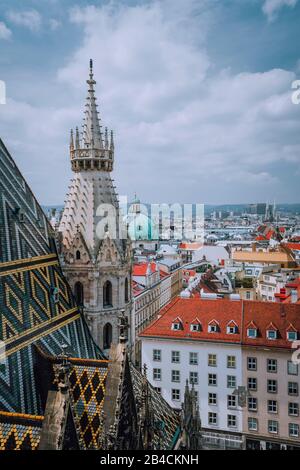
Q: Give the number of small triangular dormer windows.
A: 7